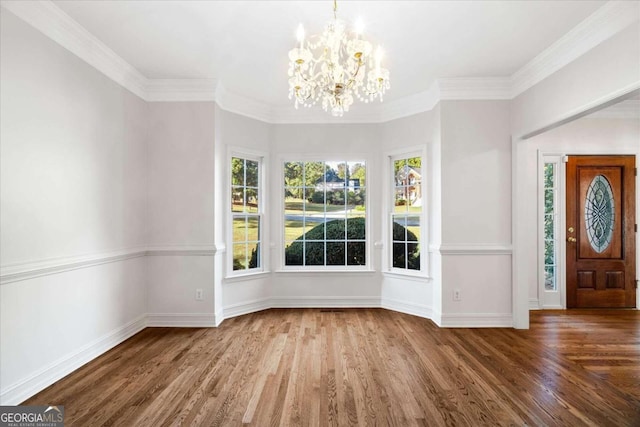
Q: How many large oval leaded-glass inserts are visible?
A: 1